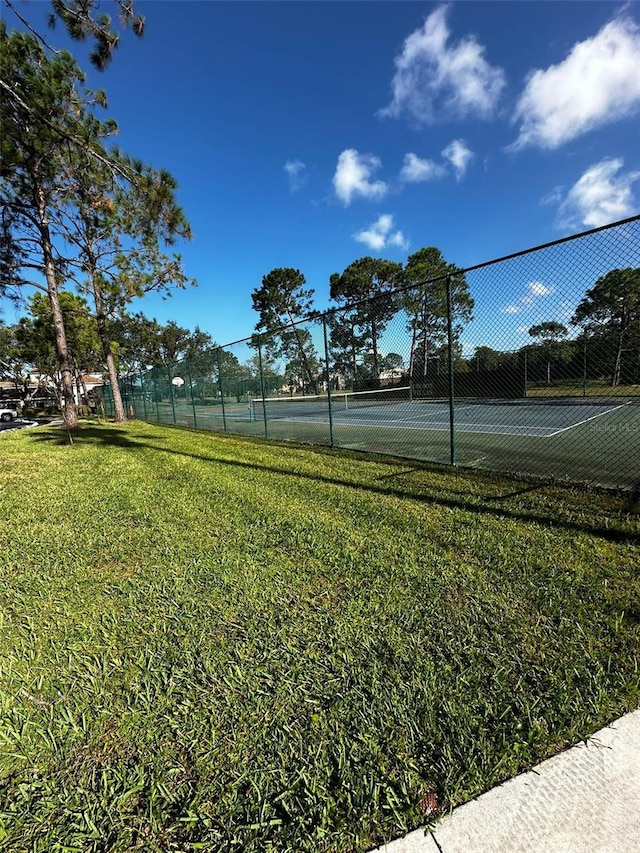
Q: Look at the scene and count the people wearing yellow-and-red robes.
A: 0